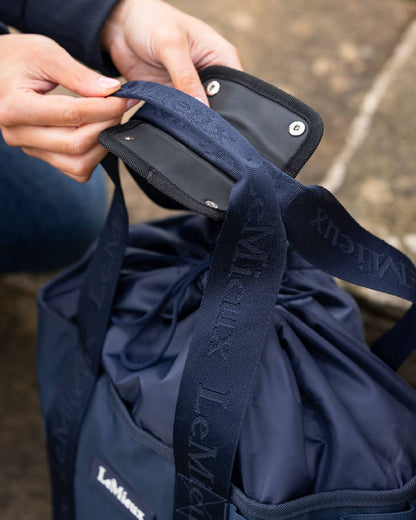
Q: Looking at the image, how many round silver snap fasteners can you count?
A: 4